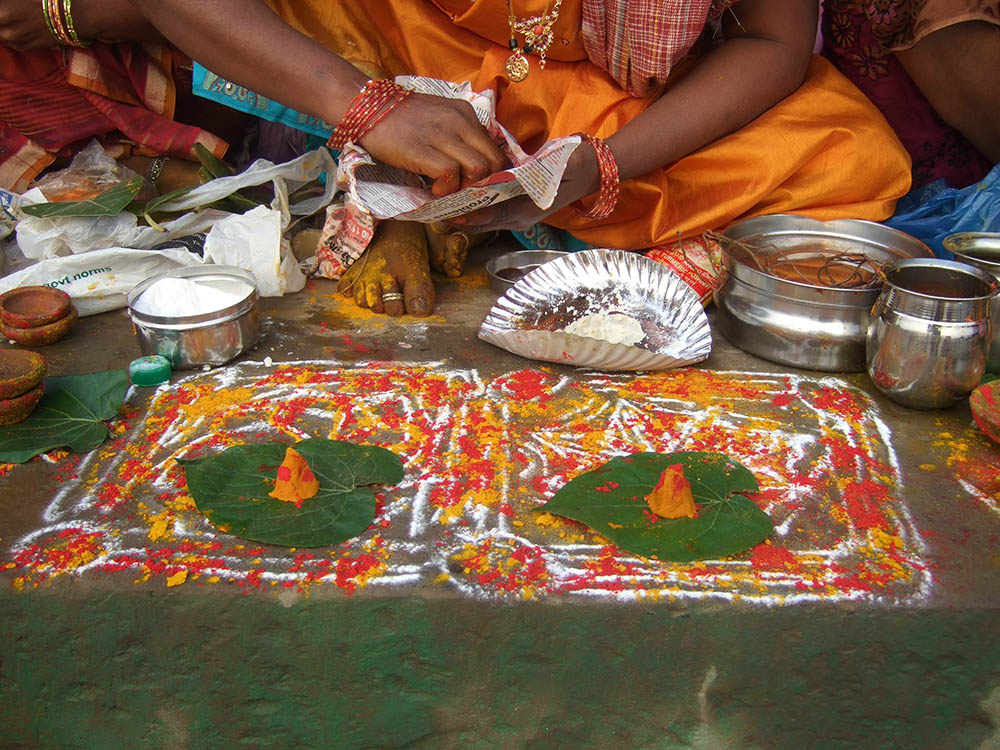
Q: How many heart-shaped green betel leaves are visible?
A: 3